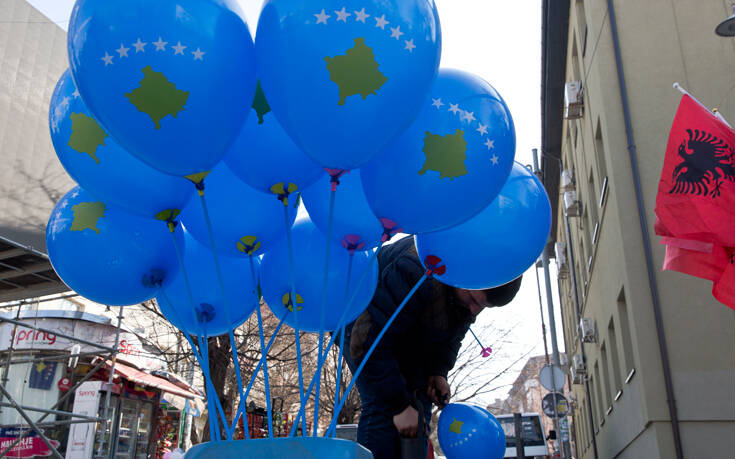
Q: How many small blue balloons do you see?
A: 1